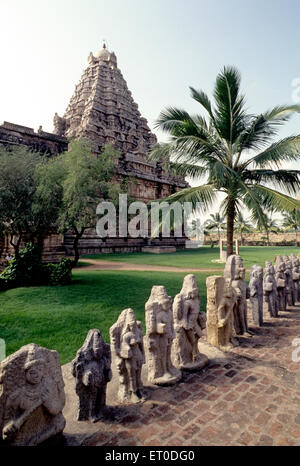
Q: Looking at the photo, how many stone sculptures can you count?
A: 12